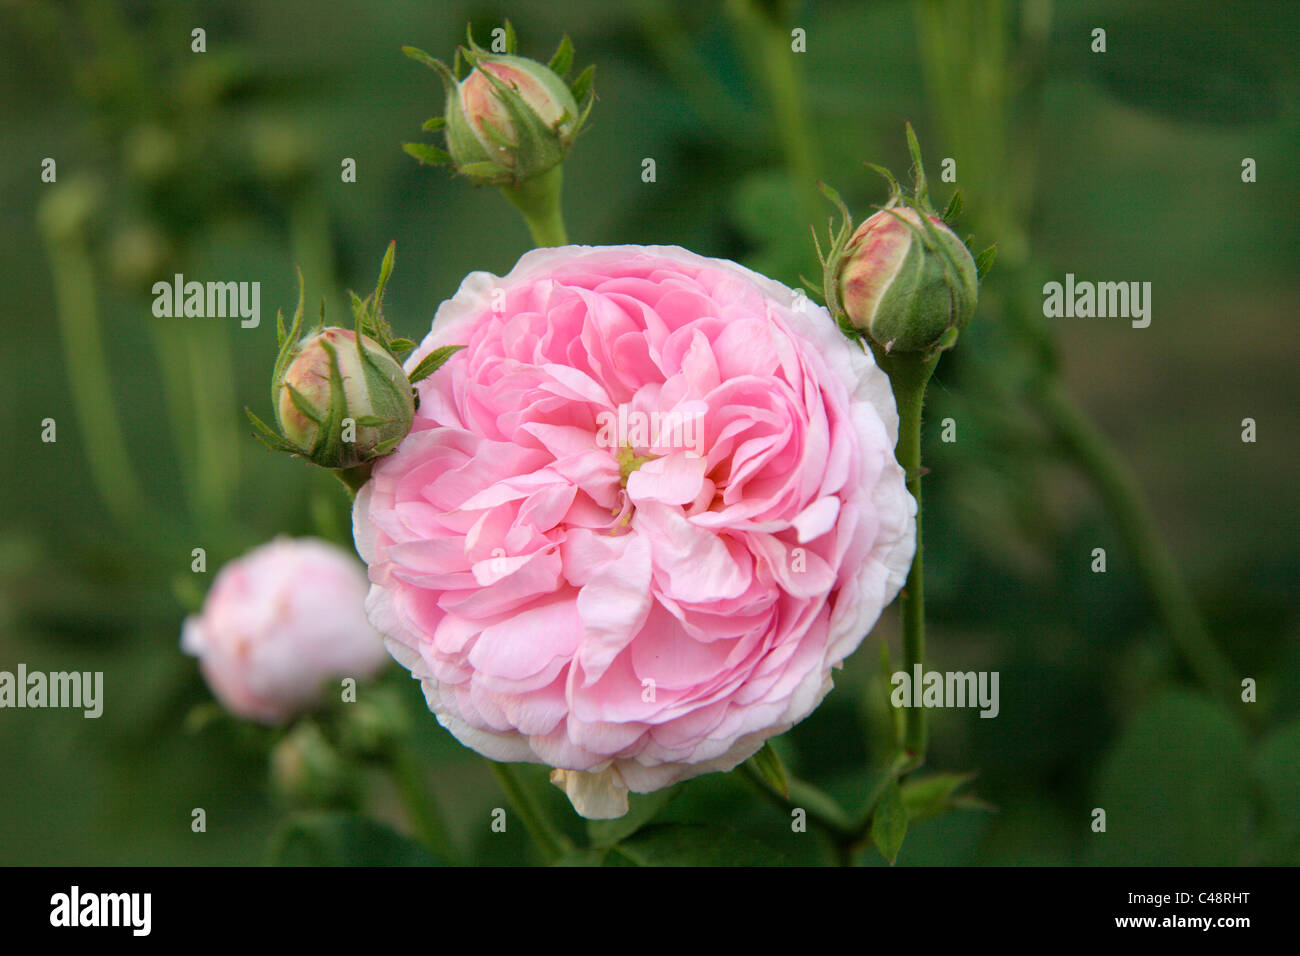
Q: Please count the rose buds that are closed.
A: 3